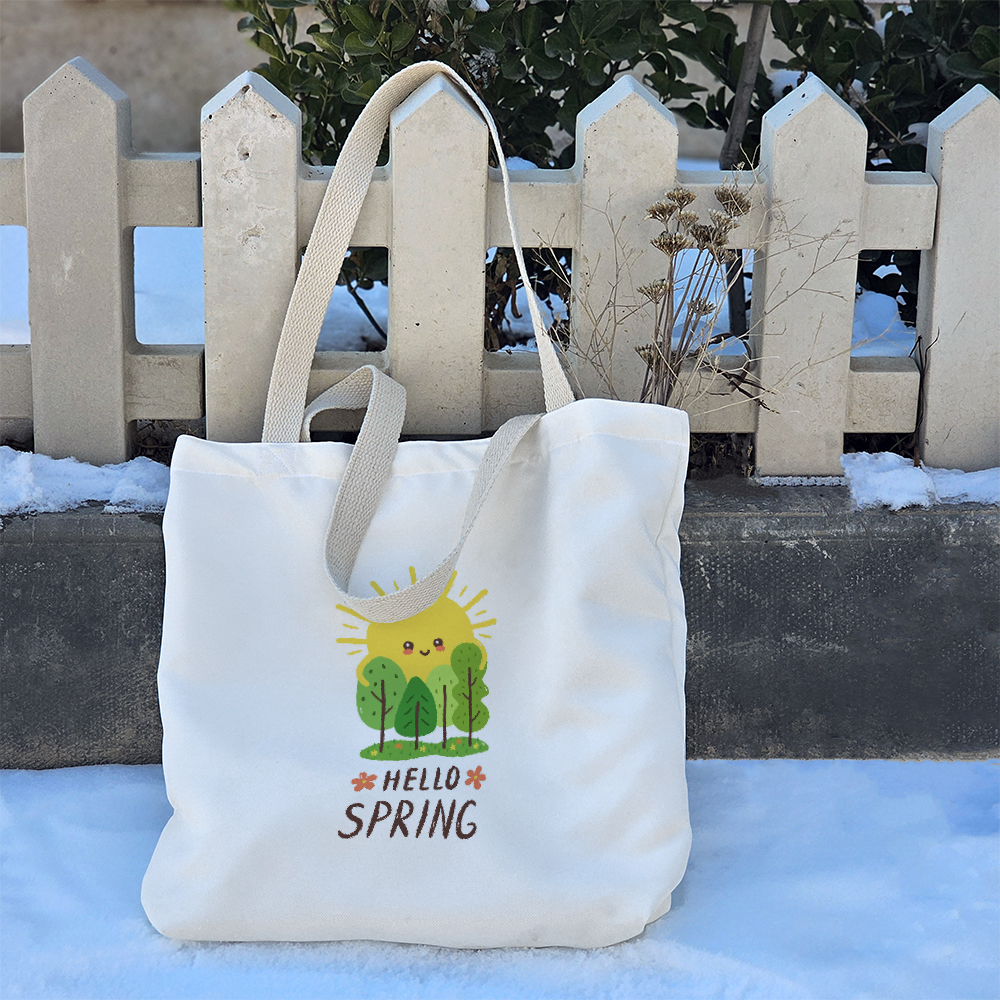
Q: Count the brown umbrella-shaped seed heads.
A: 11